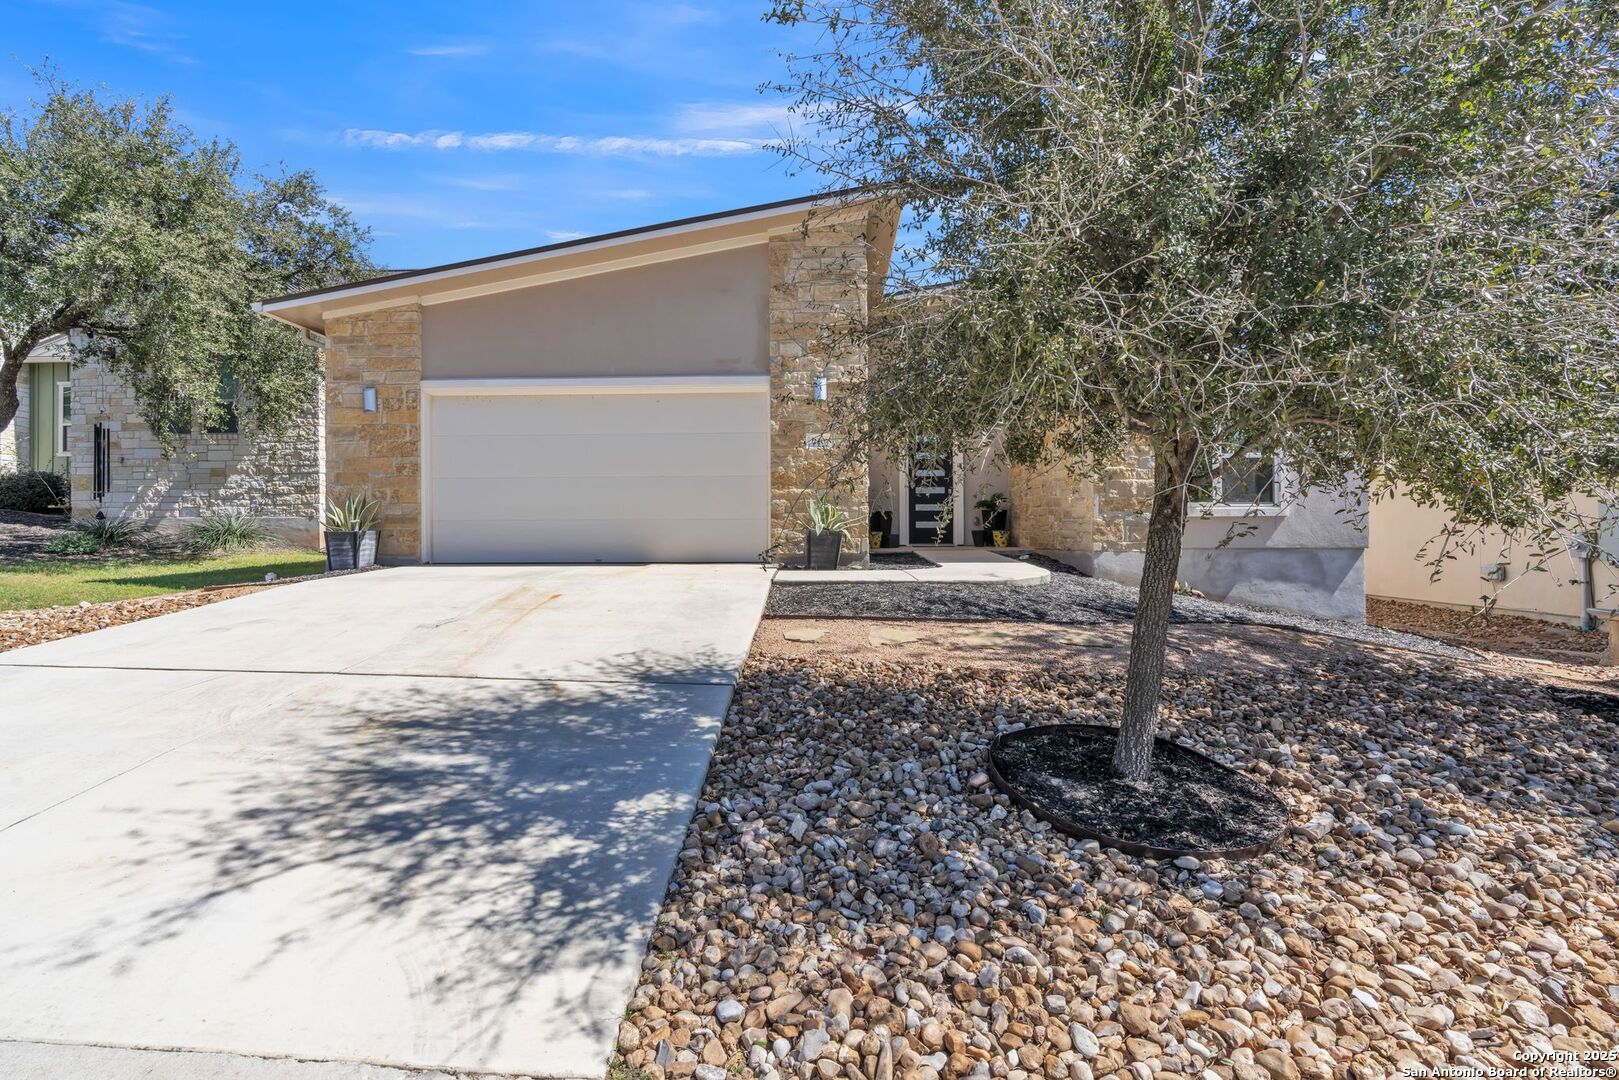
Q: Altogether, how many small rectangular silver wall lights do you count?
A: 2